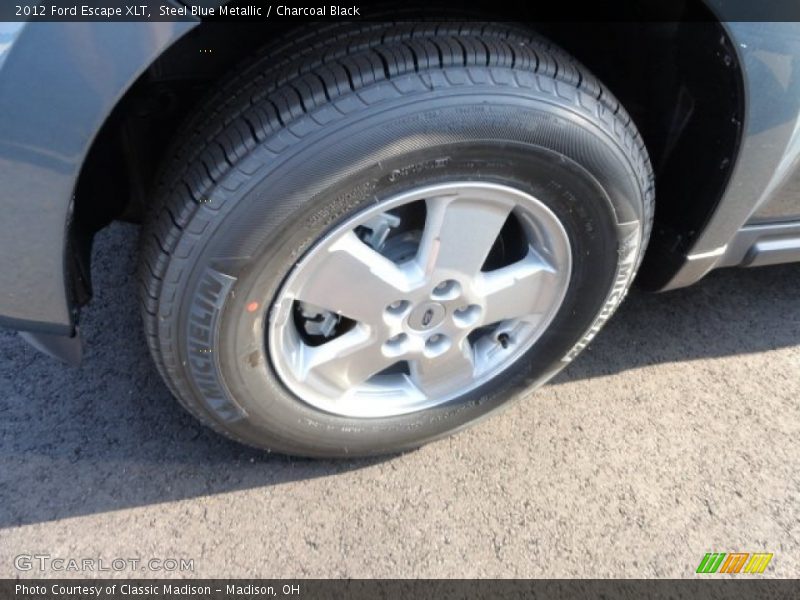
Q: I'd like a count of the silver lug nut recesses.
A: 5